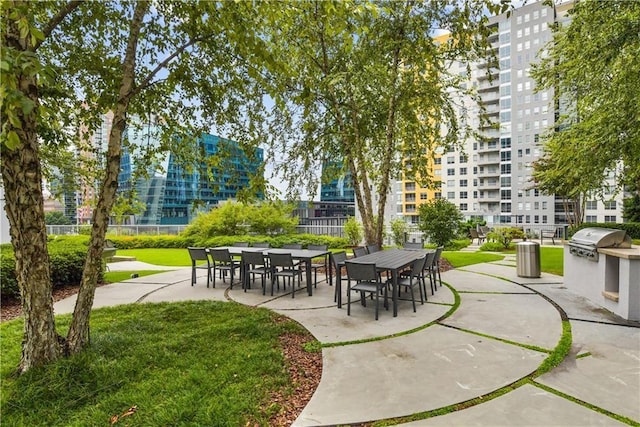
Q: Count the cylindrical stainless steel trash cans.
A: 1